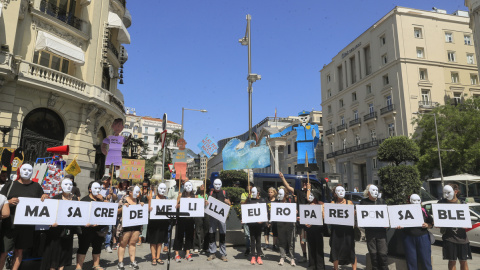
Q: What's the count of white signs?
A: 14